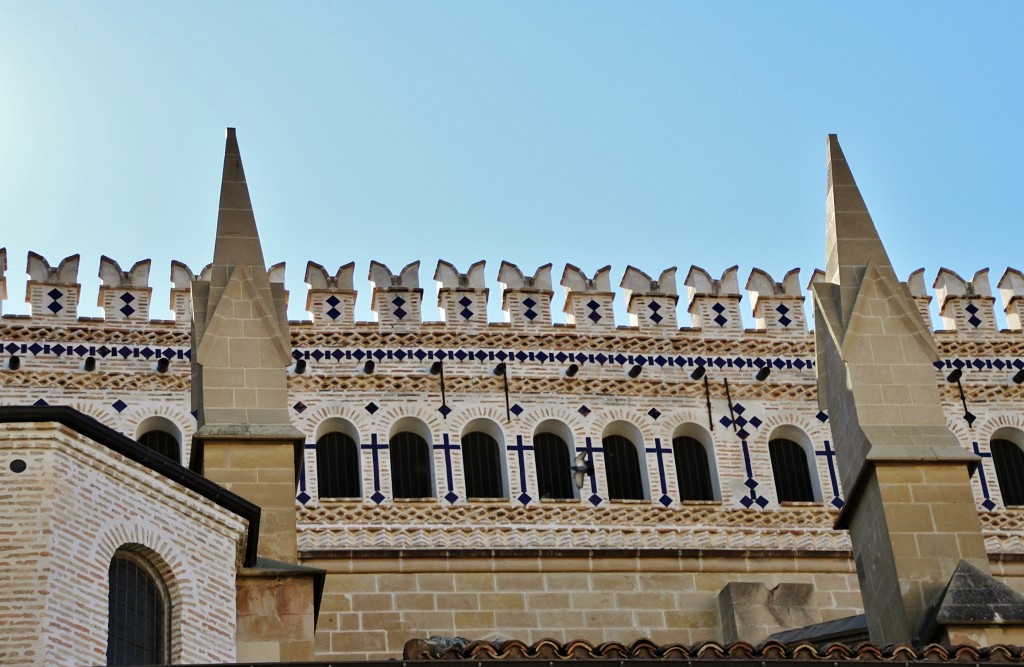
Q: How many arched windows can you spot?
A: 10